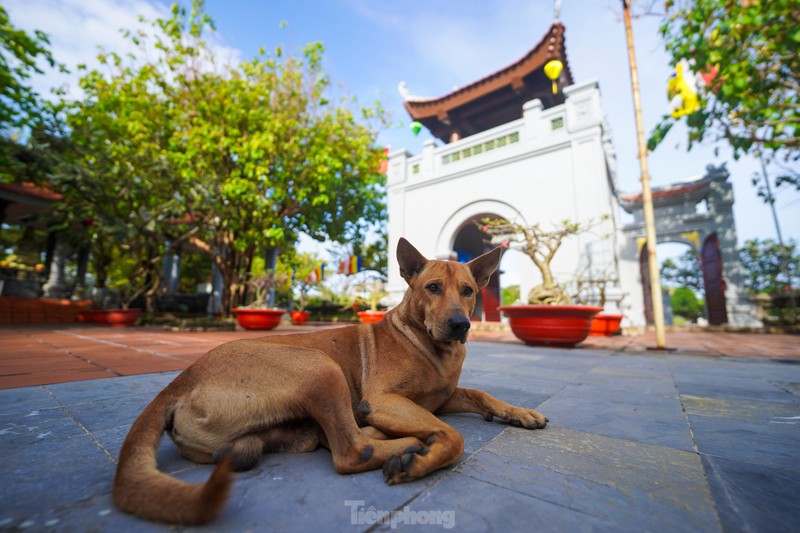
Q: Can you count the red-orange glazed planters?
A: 7